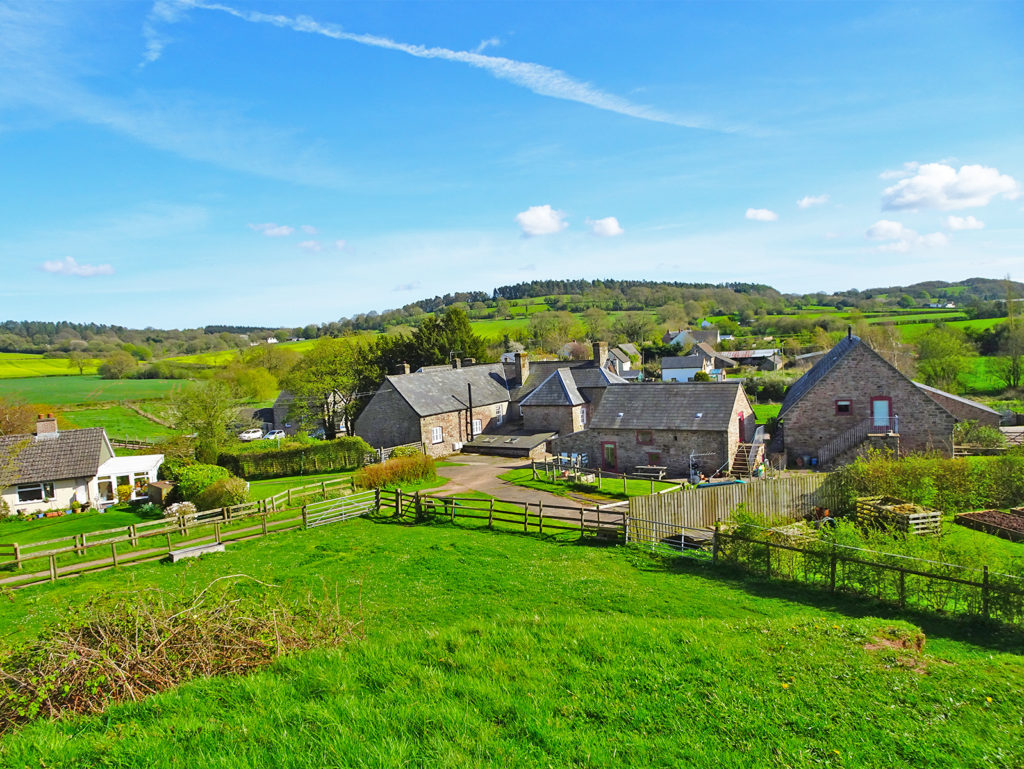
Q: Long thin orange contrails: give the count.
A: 0